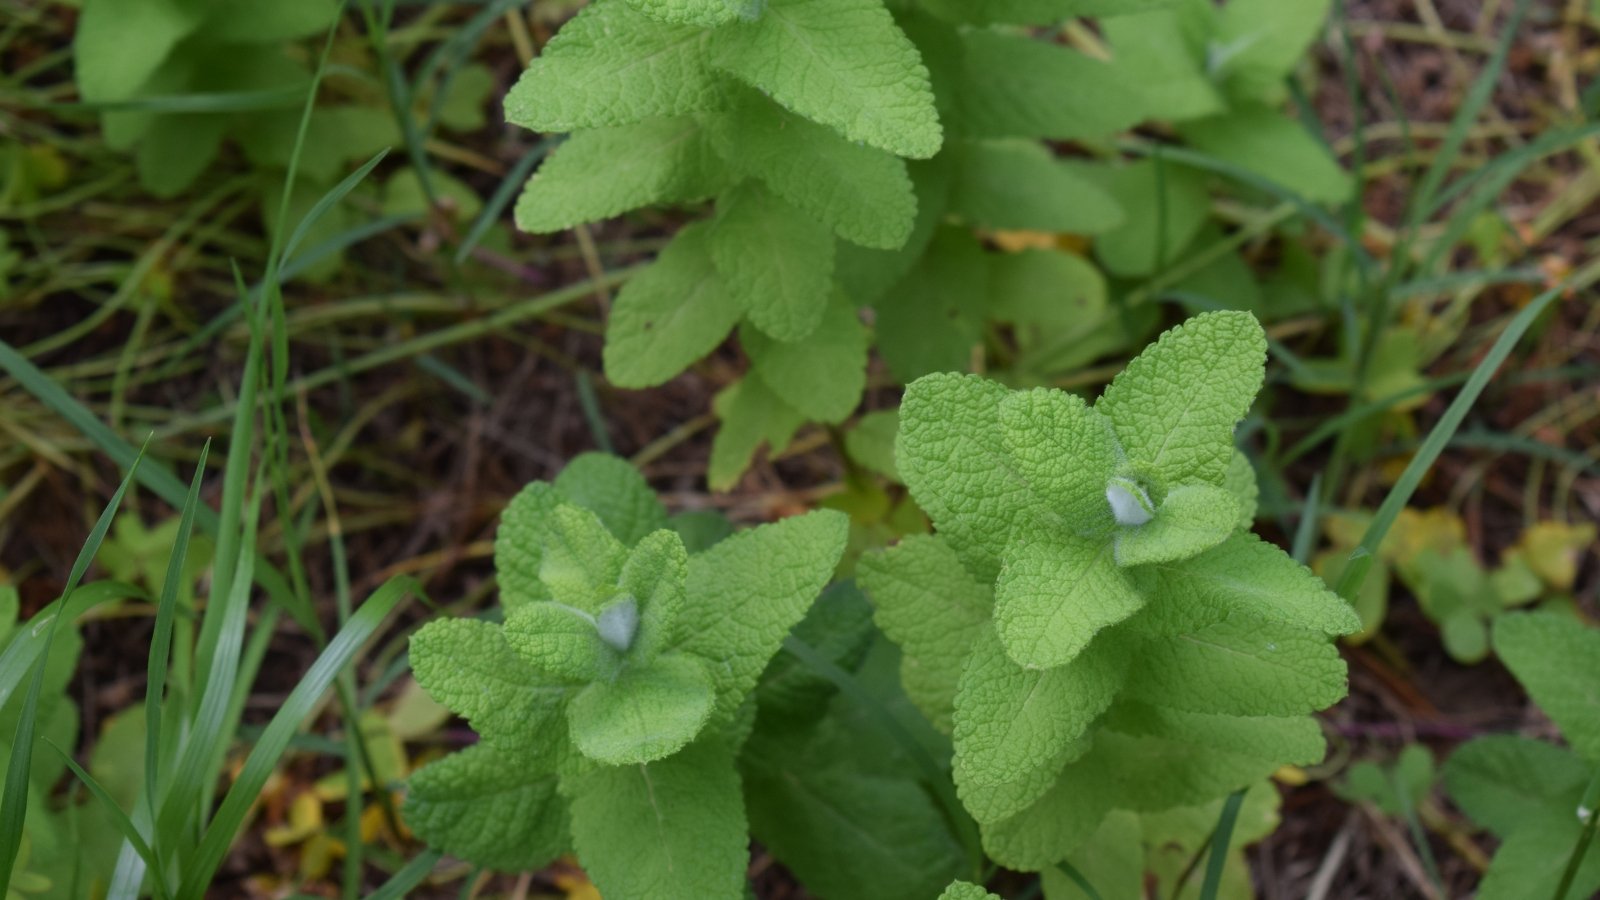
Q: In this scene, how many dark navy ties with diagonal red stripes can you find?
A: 0